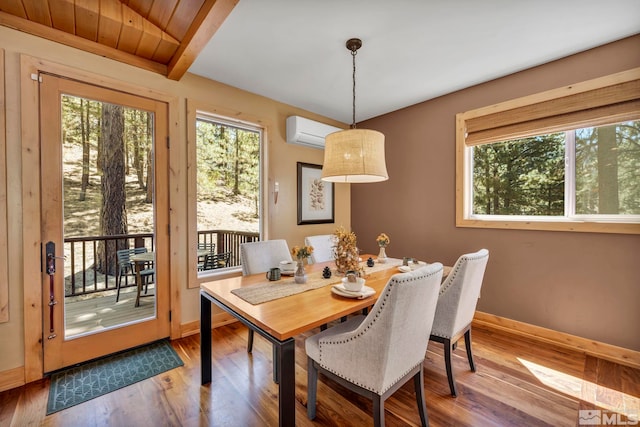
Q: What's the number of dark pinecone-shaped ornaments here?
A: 2